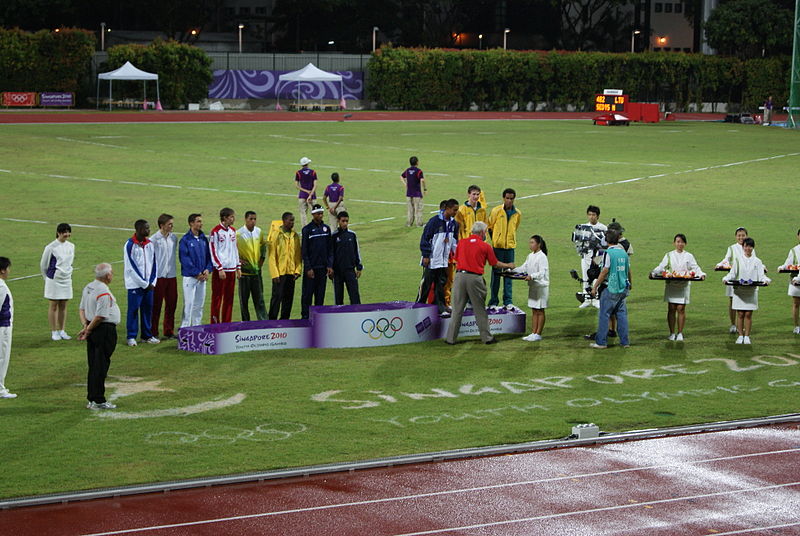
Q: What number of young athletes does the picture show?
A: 12